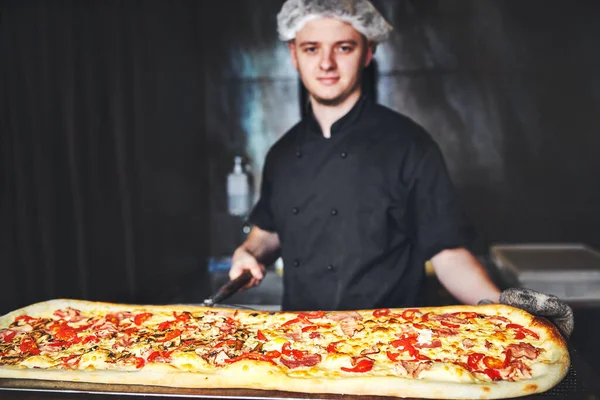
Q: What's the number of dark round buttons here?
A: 6